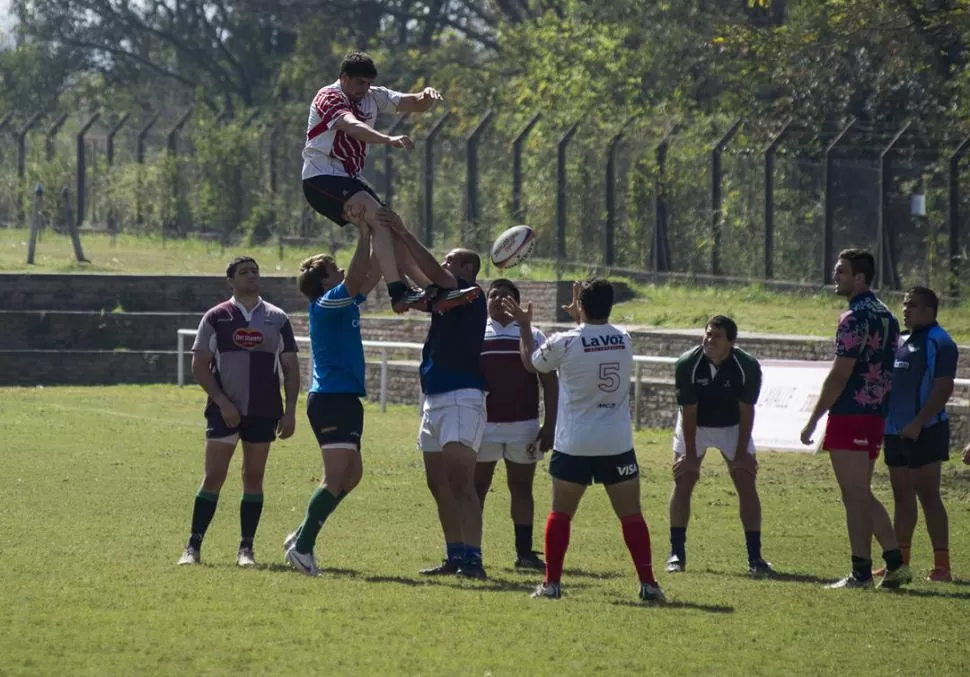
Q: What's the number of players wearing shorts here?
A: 9